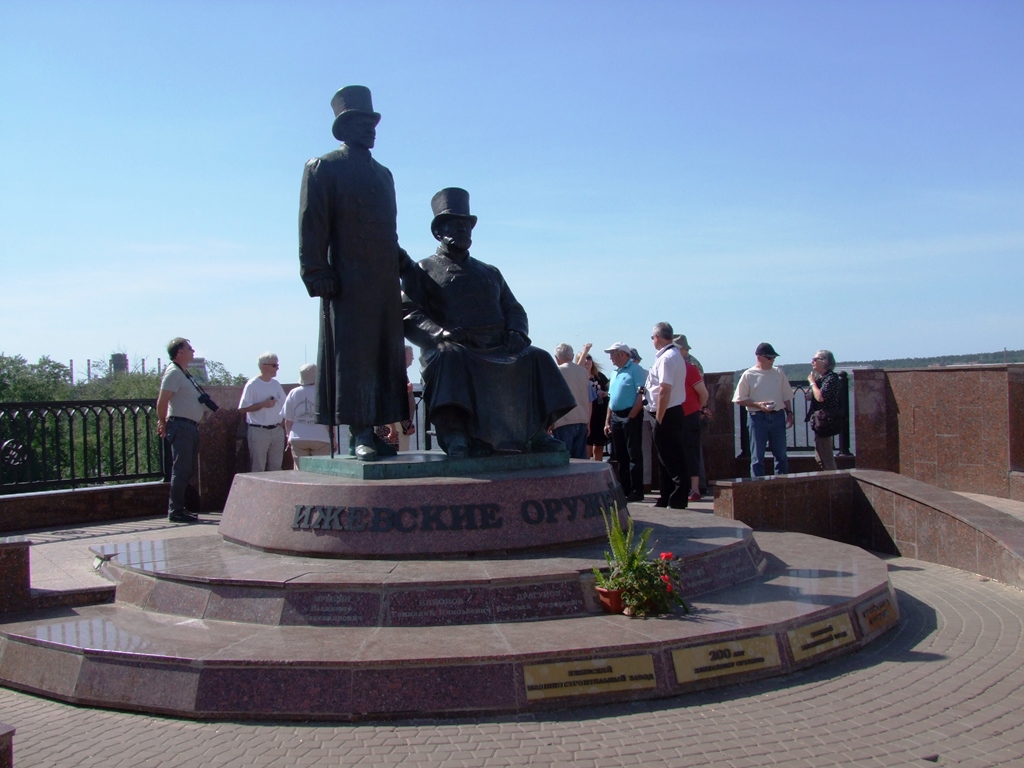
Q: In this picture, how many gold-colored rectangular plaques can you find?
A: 4